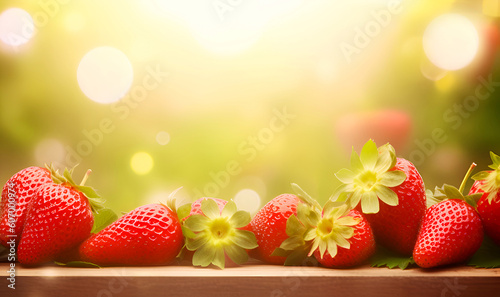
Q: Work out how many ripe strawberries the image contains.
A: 9